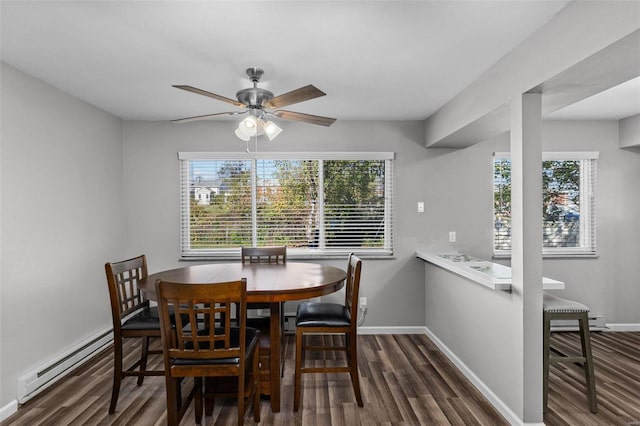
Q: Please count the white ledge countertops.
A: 1